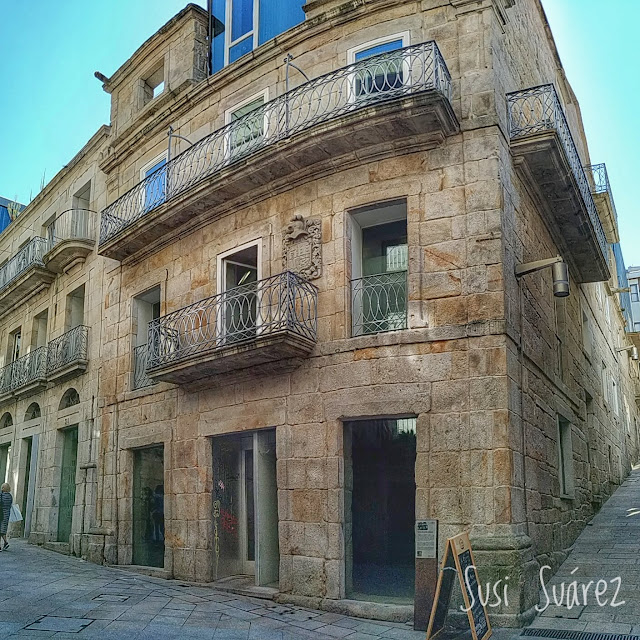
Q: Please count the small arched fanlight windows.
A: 3